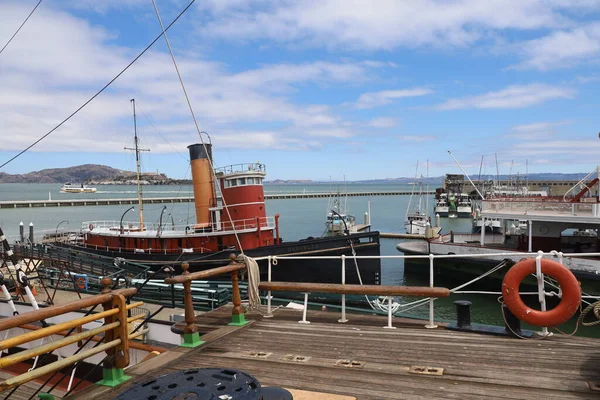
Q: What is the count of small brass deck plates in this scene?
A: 4